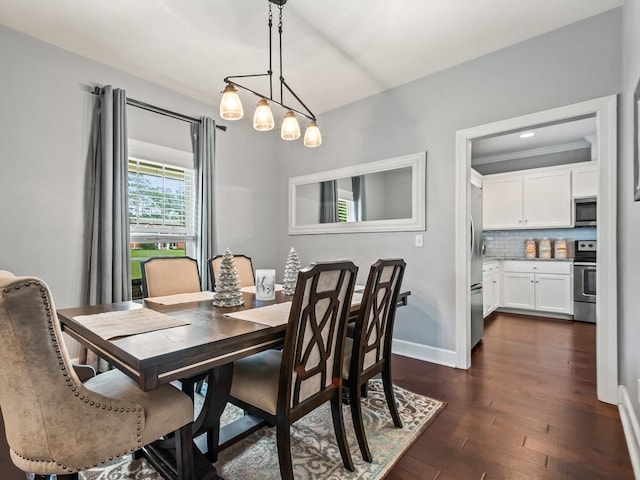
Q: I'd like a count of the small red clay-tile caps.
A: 0